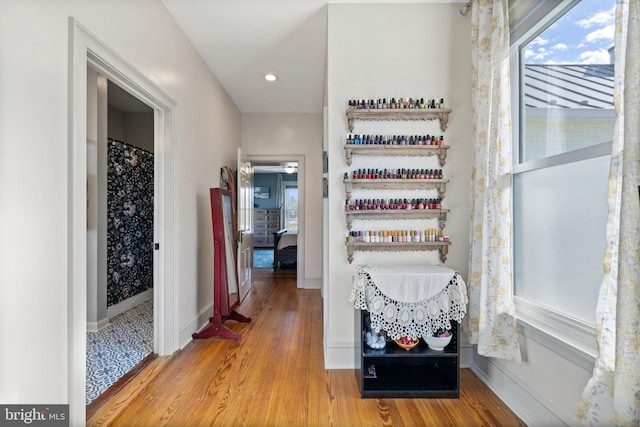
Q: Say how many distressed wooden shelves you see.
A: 5